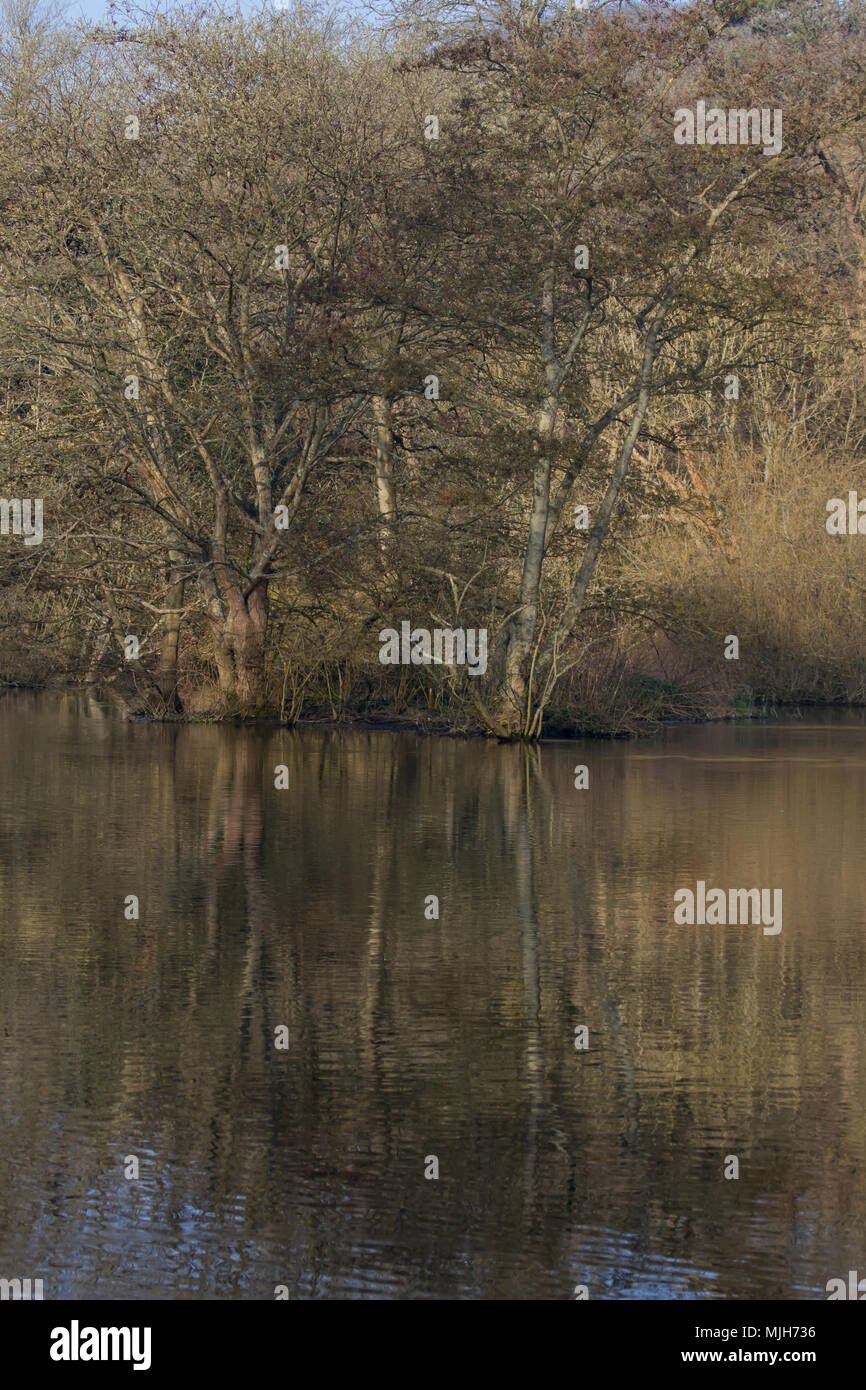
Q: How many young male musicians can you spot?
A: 0